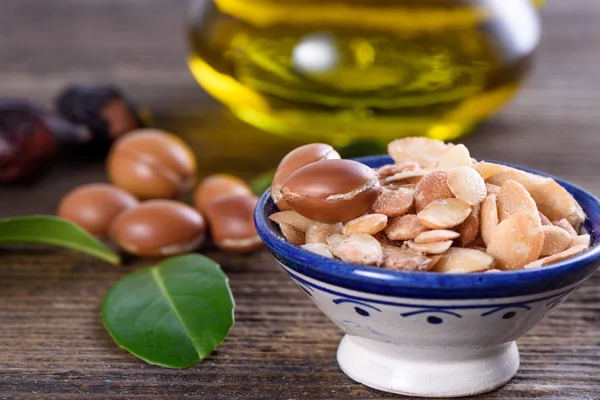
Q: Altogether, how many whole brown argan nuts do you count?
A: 7